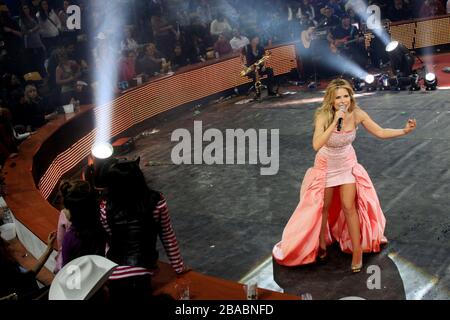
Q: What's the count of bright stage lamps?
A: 4